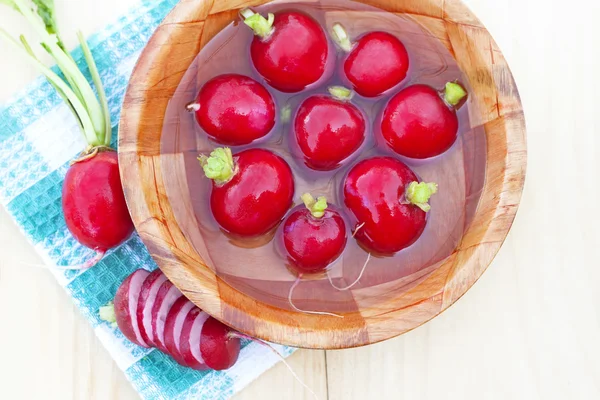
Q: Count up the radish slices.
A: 6